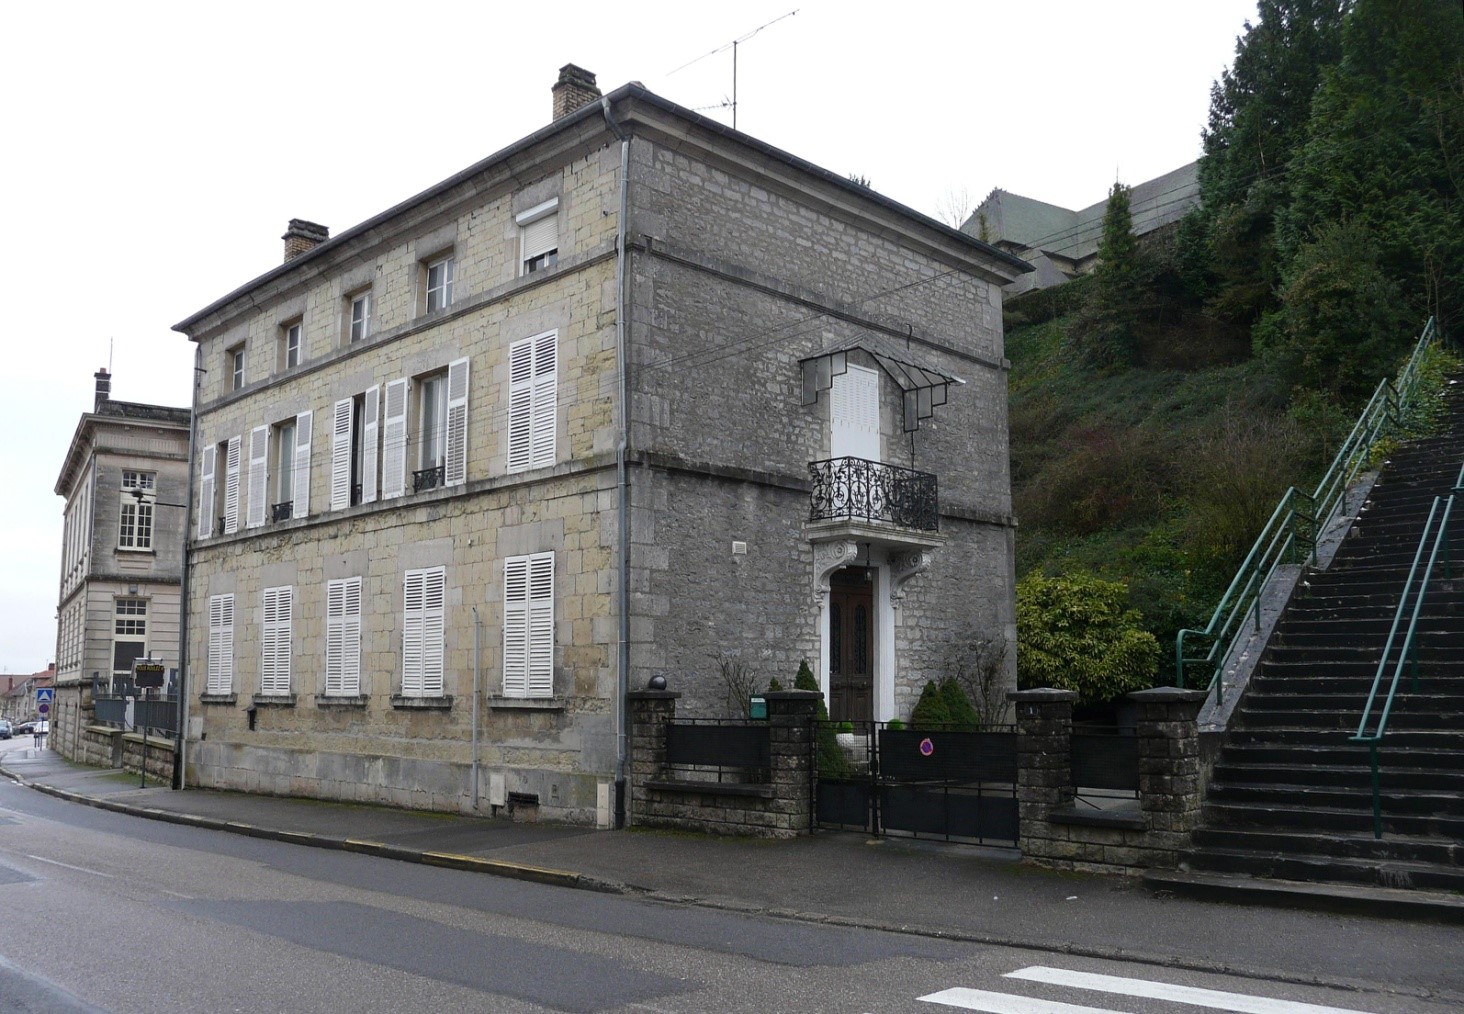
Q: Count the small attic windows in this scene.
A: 5